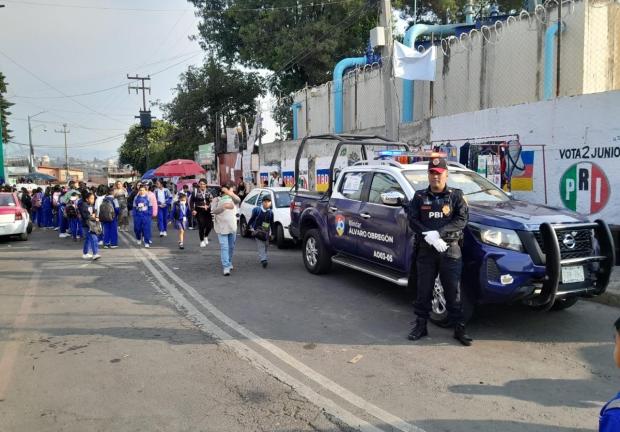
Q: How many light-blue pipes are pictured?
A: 4